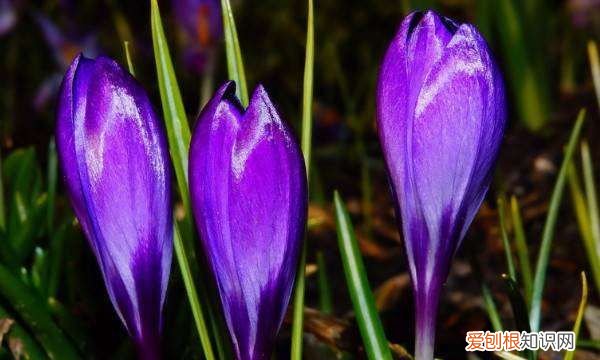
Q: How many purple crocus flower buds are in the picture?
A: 3